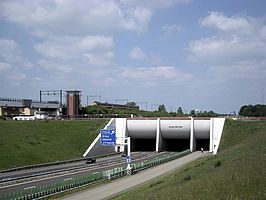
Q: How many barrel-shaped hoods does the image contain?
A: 3